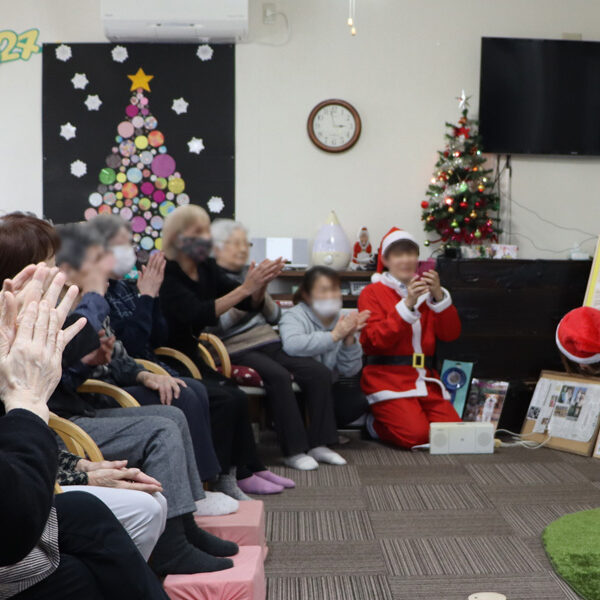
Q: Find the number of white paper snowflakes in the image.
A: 10